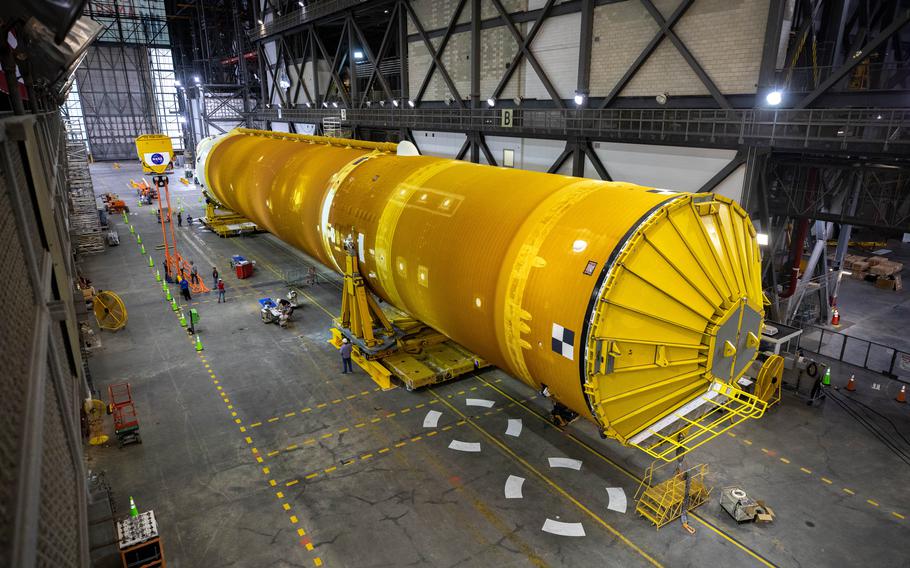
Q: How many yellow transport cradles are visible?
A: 2